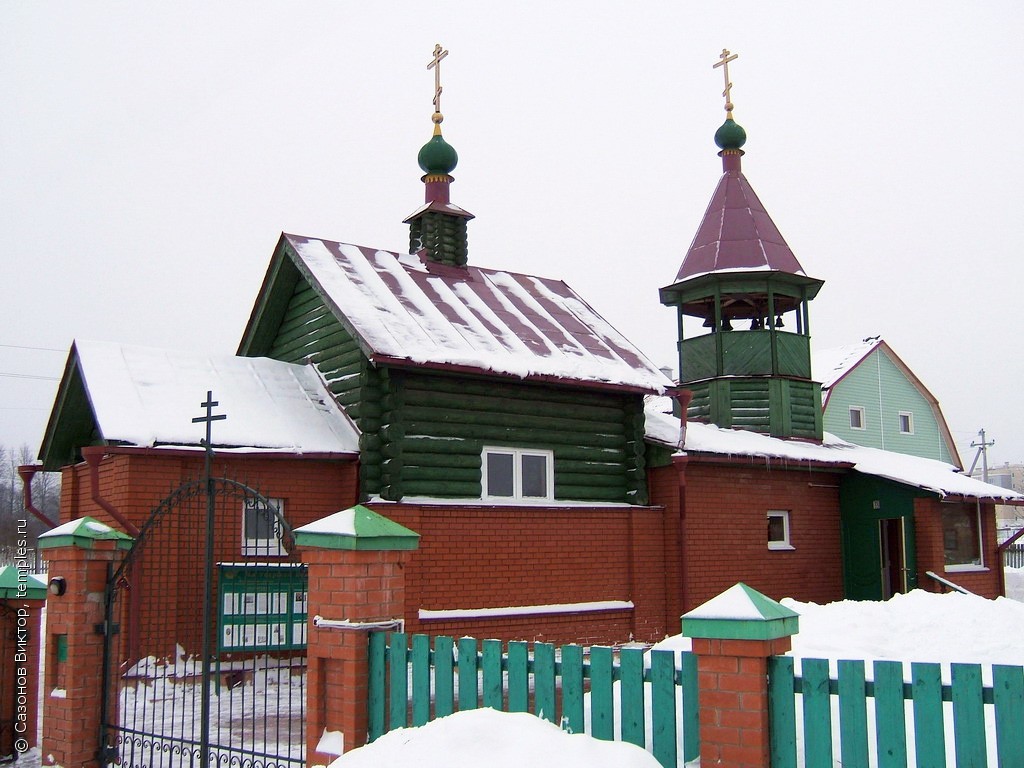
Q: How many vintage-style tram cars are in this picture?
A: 0